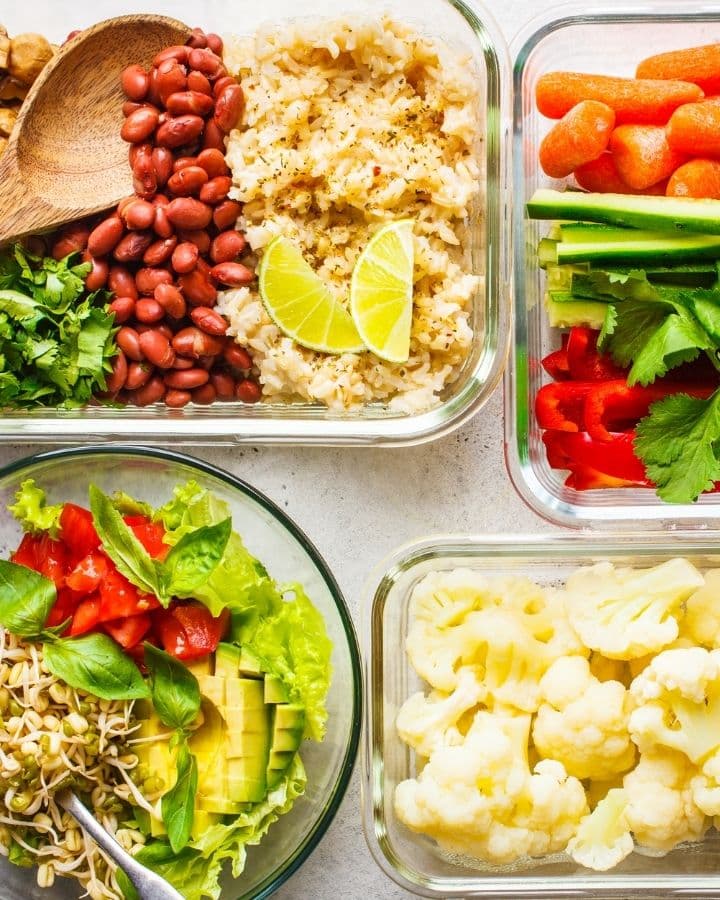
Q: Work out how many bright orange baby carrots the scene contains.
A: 7